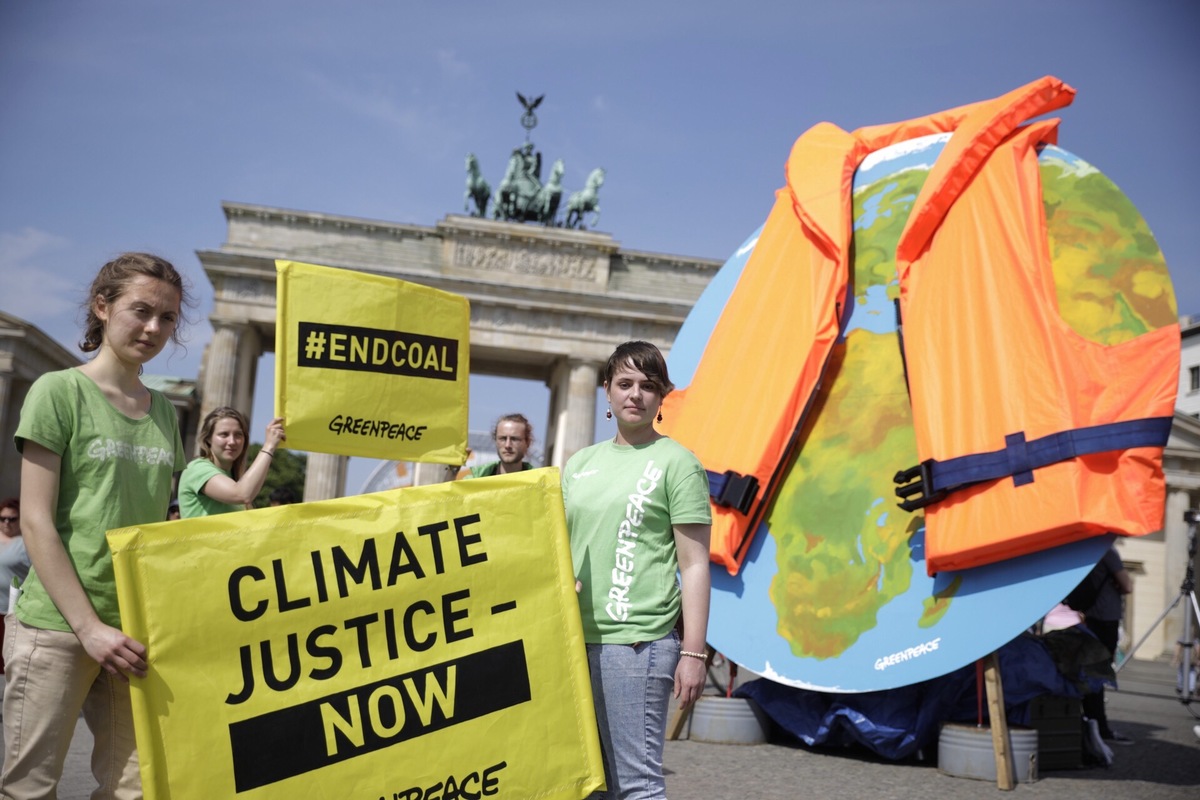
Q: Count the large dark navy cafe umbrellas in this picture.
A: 0